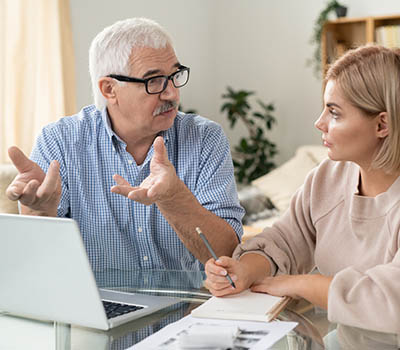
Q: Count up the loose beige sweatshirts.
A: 1